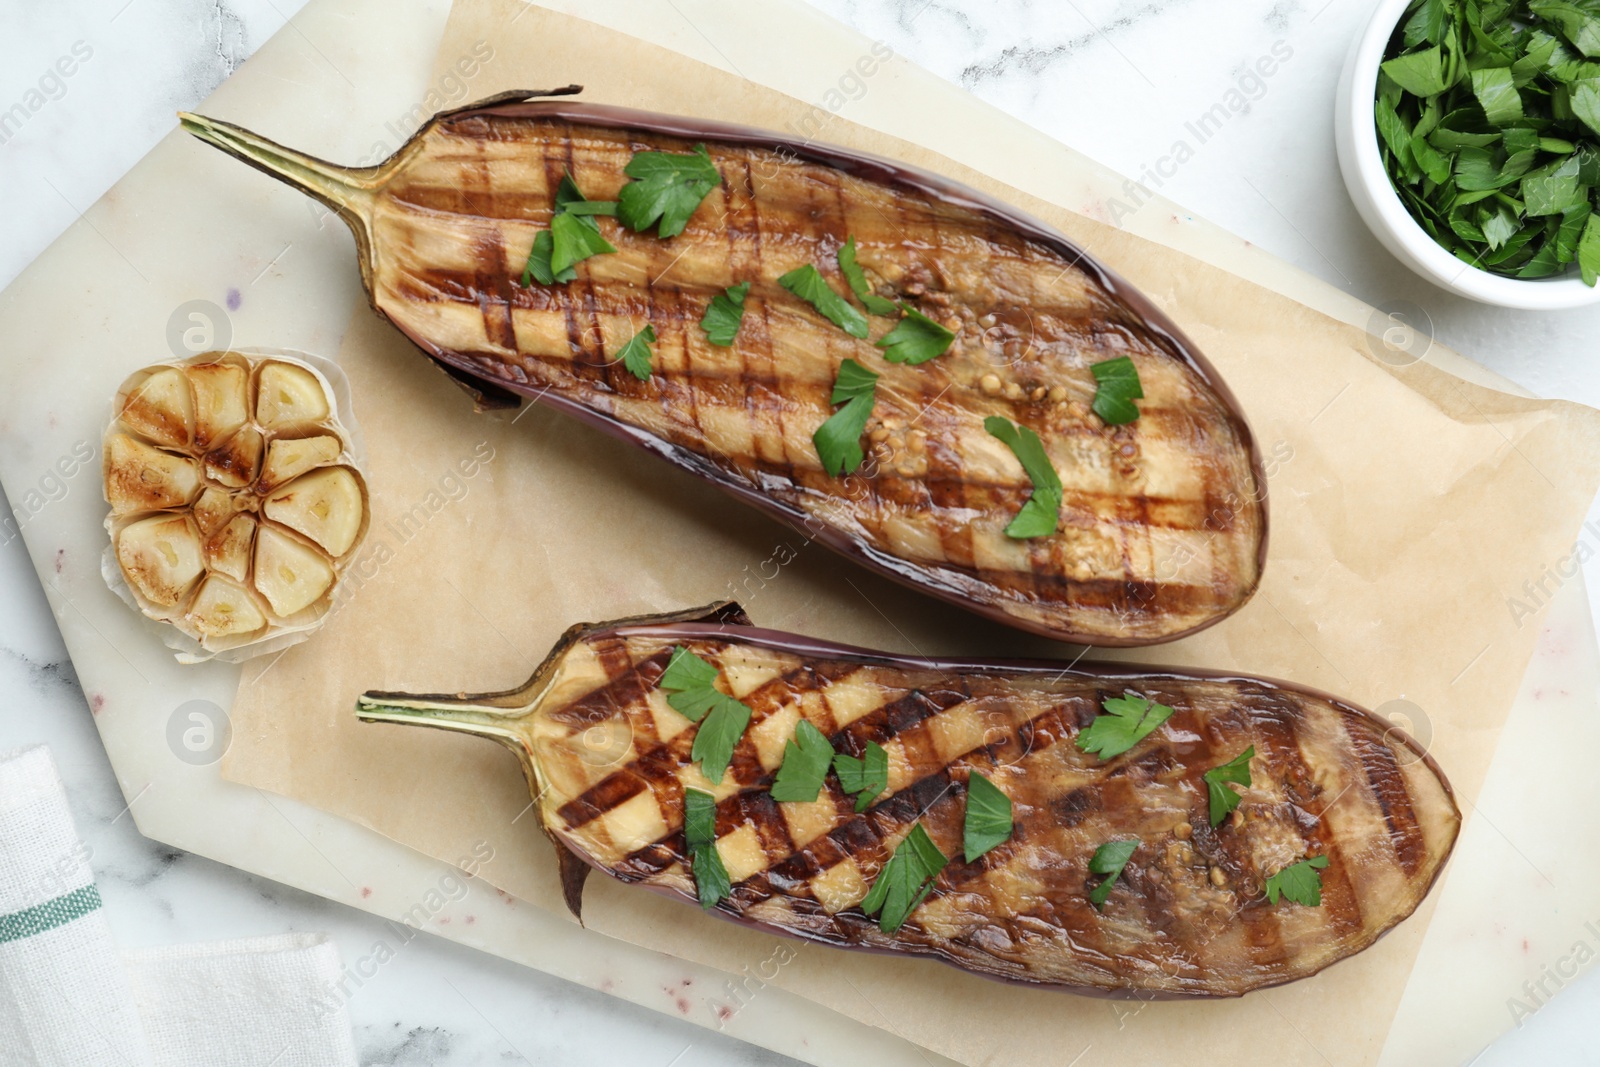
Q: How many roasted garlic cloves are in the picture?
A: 12